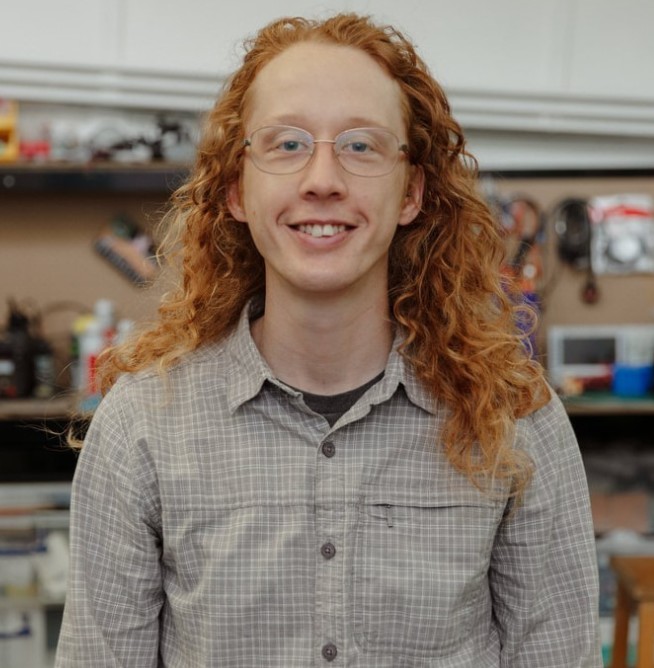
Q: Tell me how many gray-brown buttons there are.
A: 3